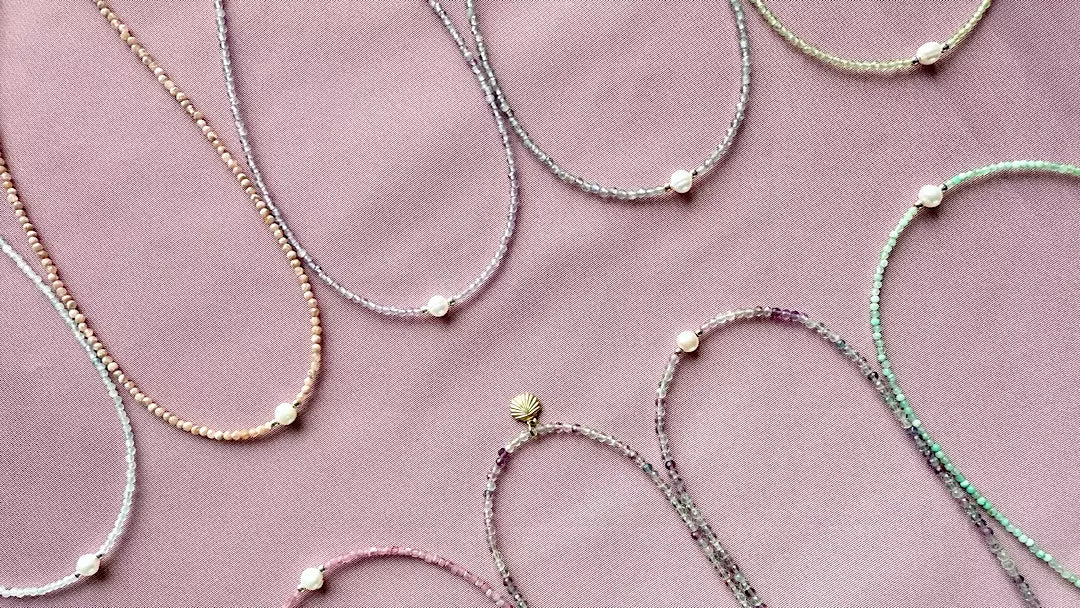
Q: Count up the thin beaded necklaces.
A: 9